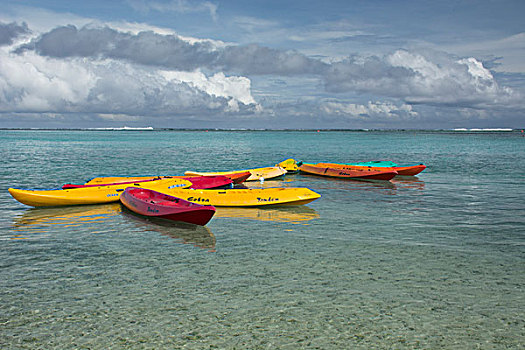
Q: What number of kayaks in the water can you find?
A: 10